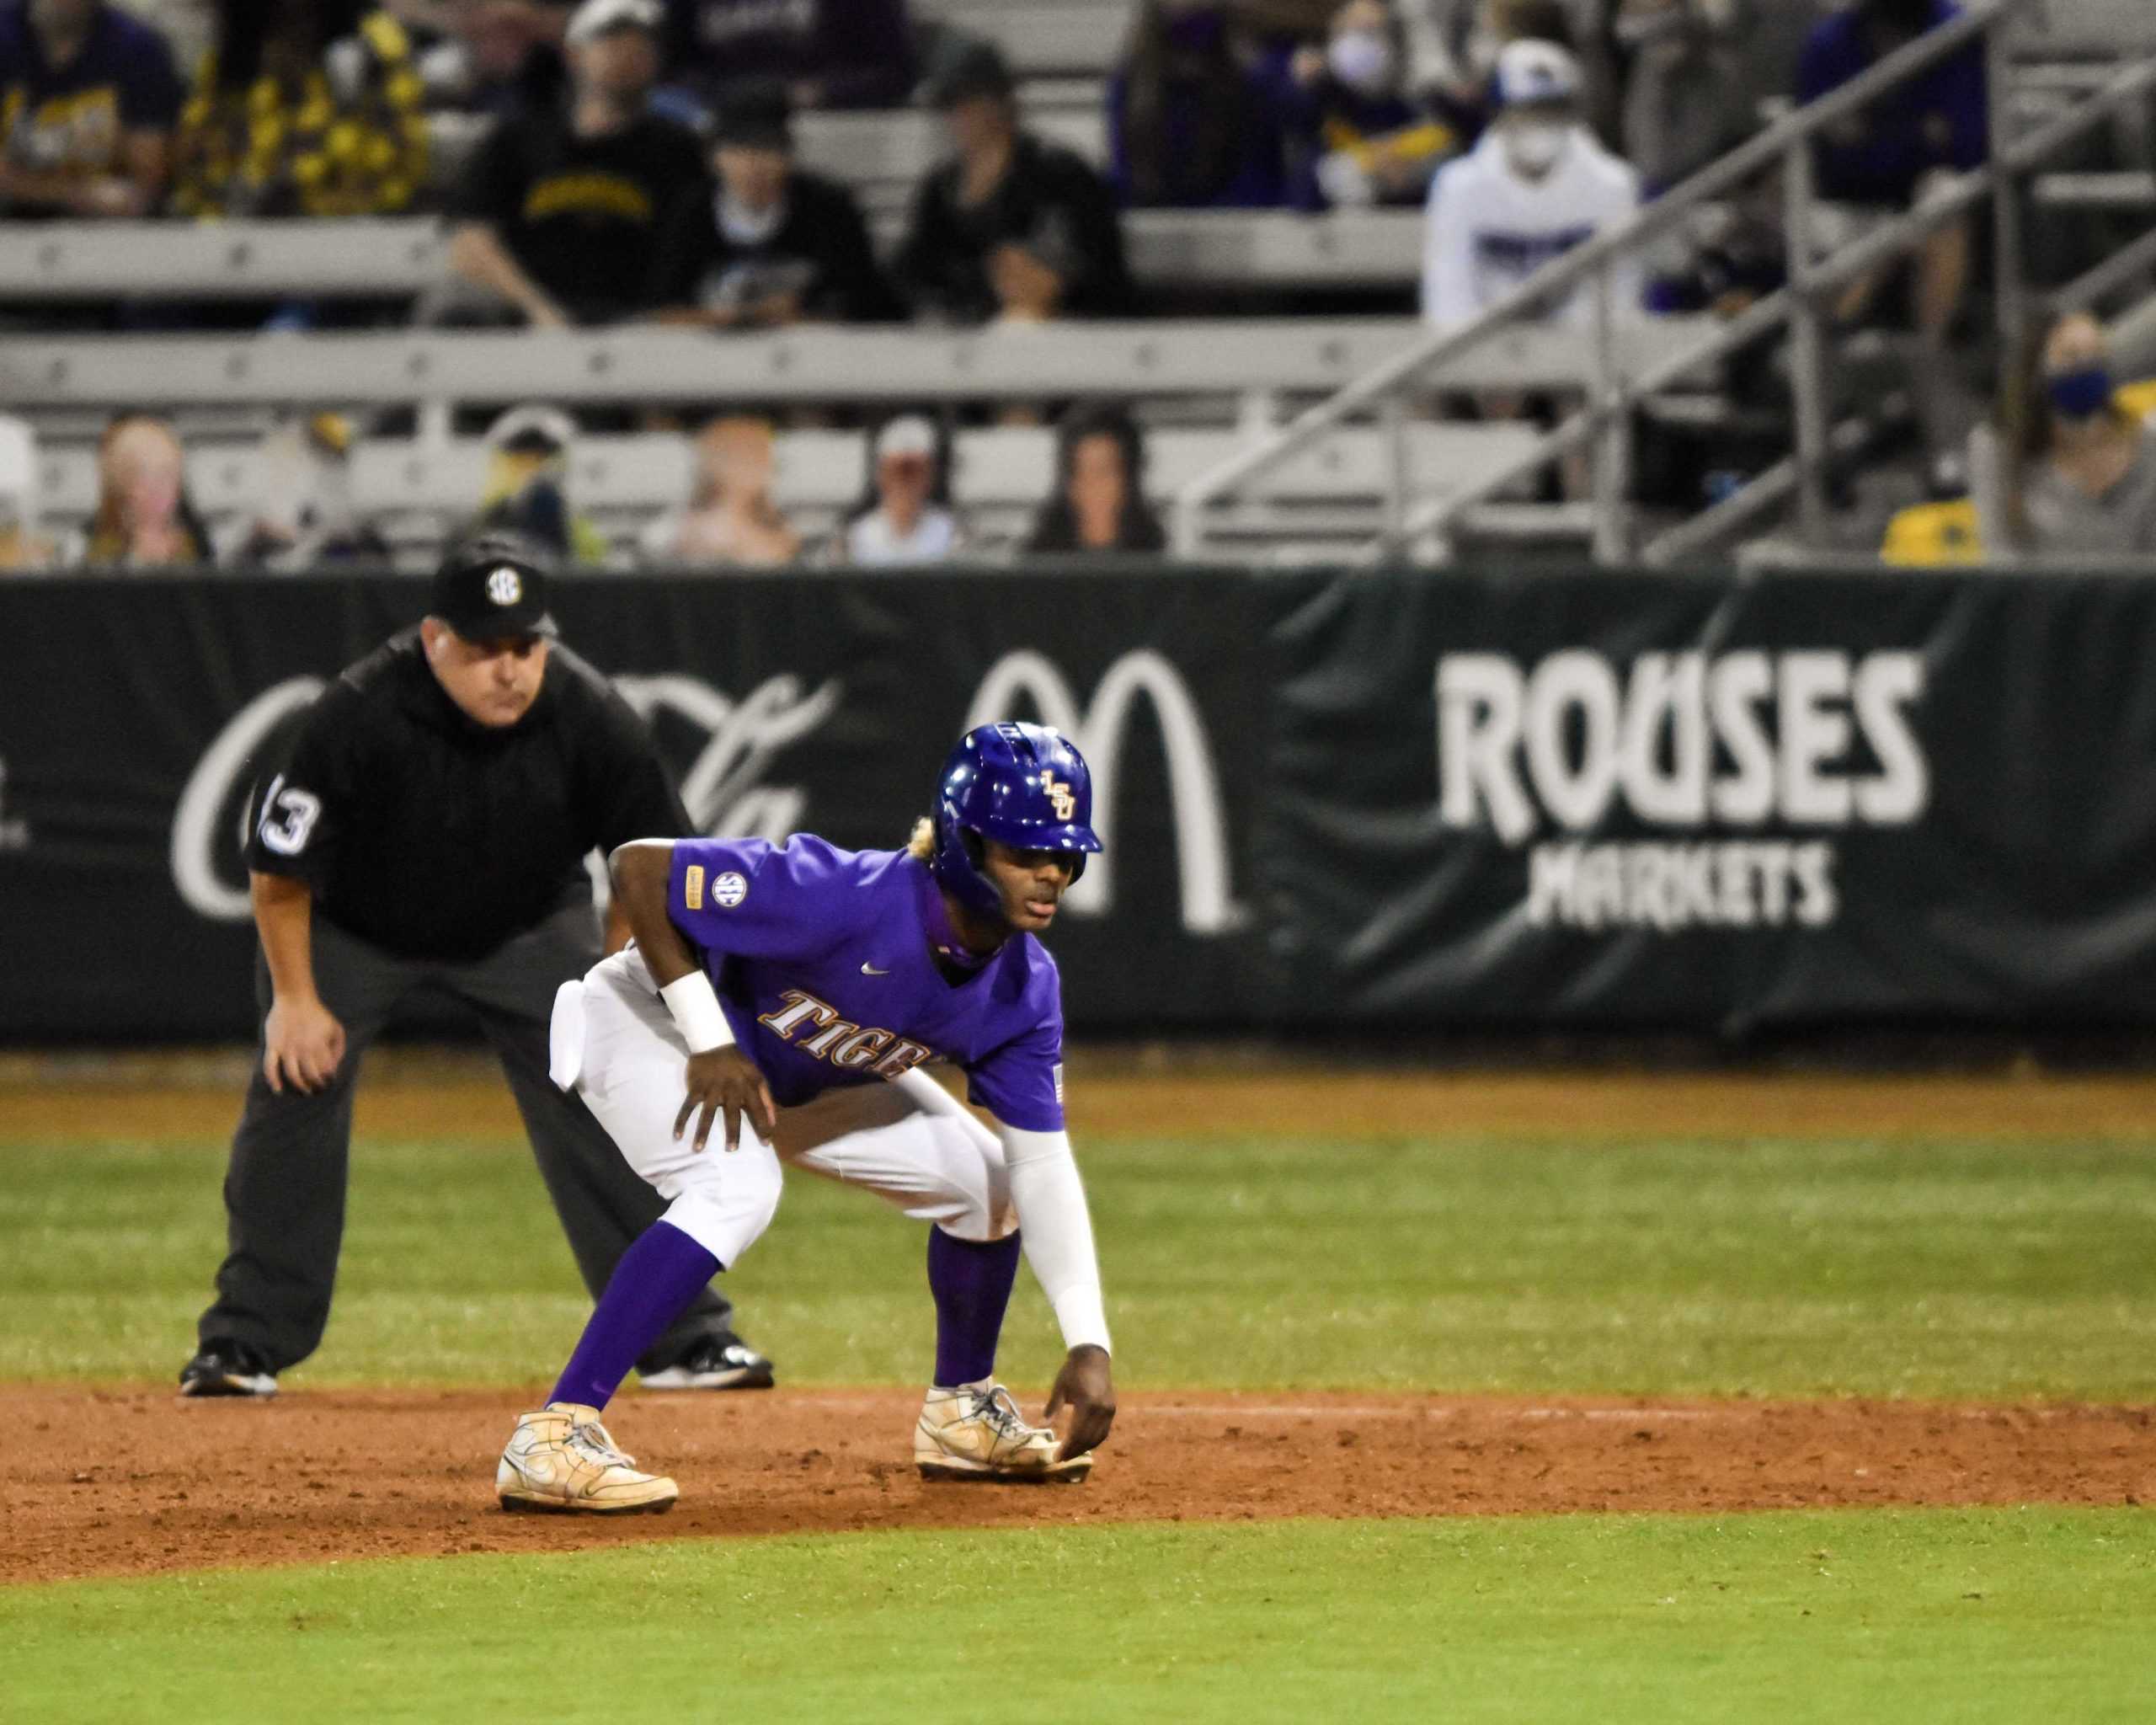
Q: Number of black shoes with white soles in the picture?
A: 2